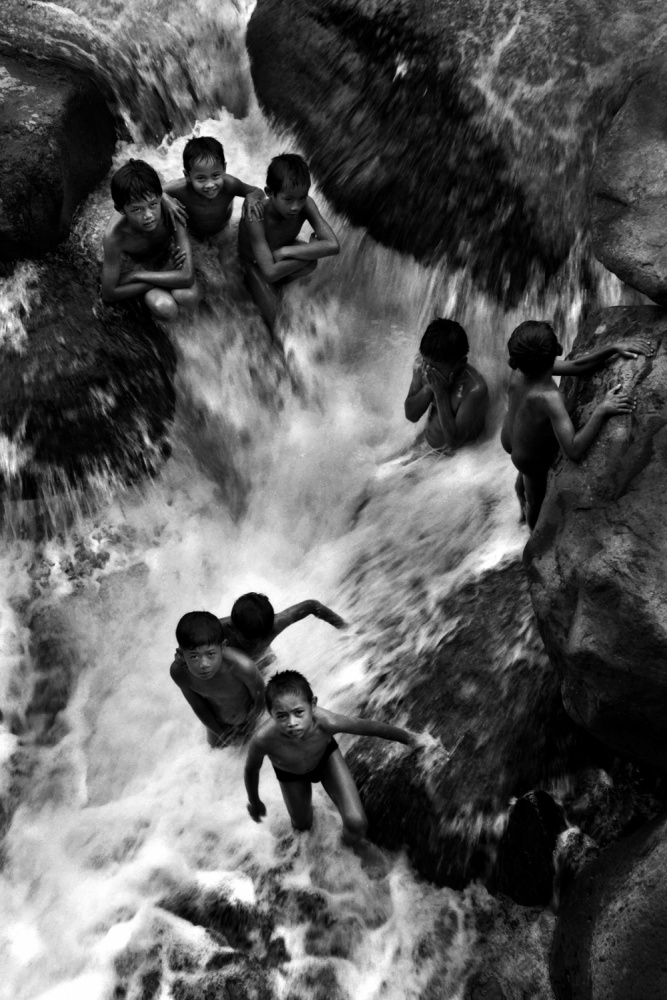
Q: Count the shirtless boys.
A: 8